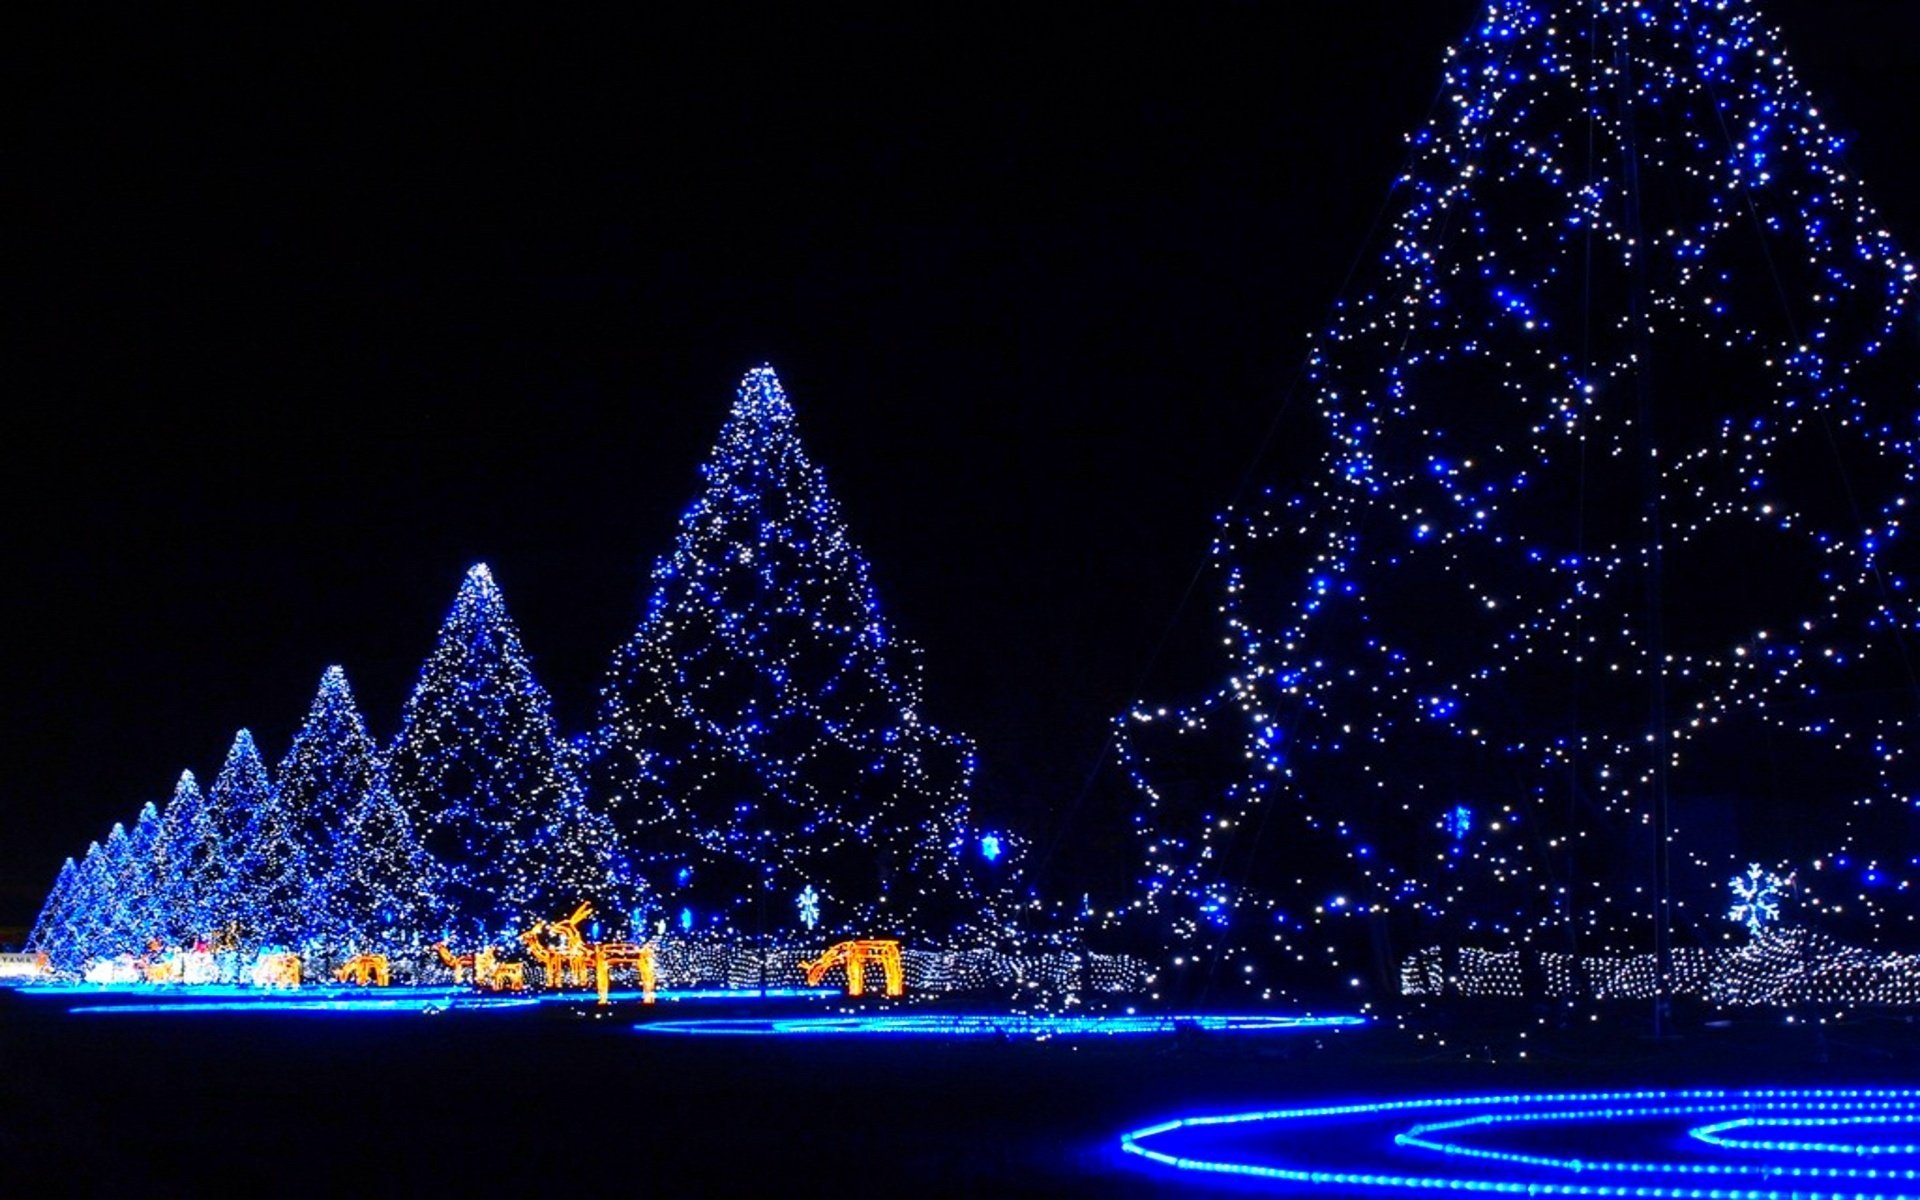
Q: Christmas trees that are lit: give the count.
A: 10